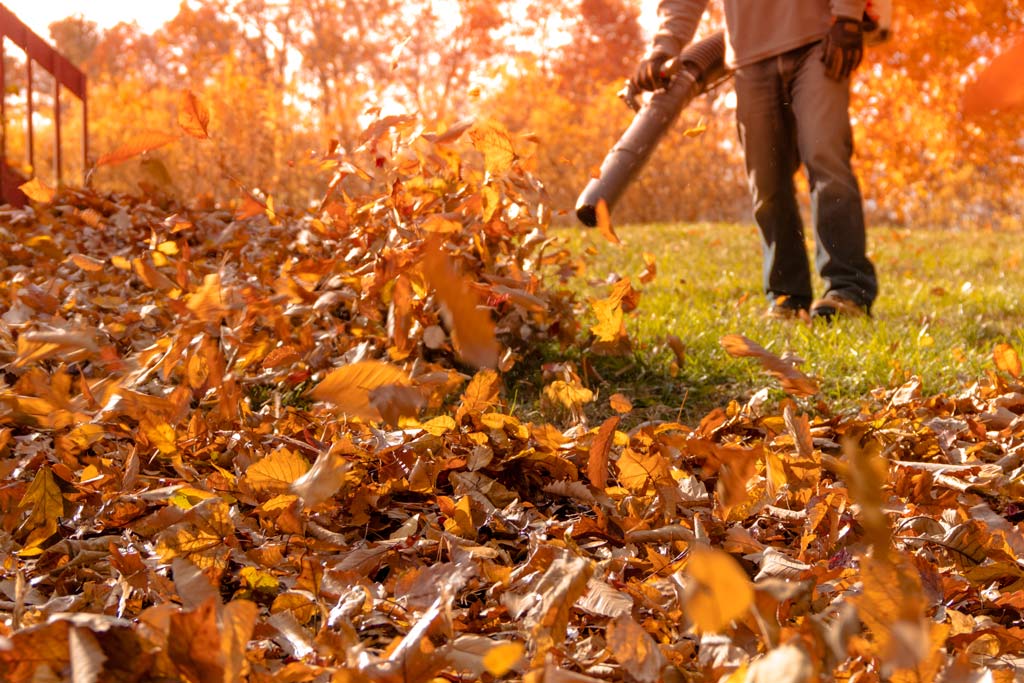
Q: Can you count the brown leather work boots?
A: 2